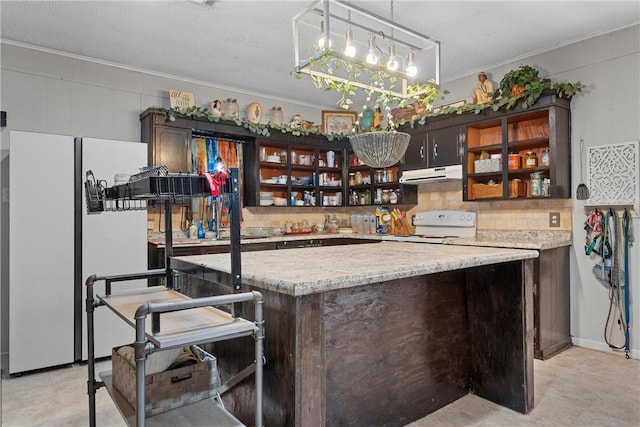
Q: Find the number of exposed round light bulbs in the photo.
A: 5